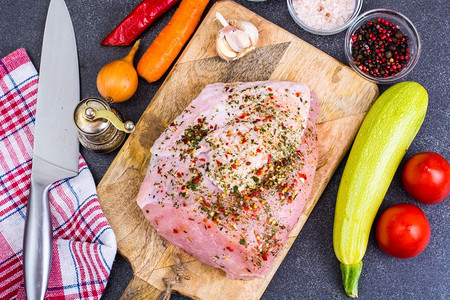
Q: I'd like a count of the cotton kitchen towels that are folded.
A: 1